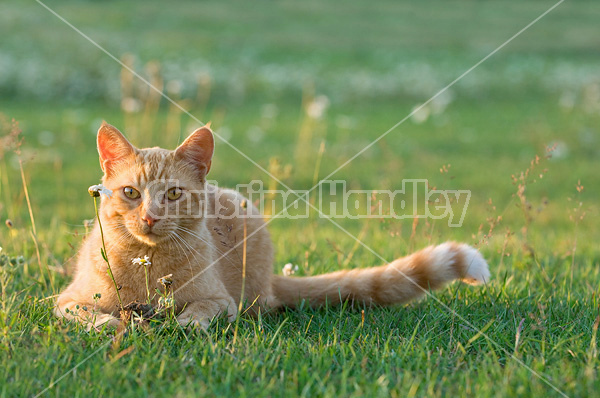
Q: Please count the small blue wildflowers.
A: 0